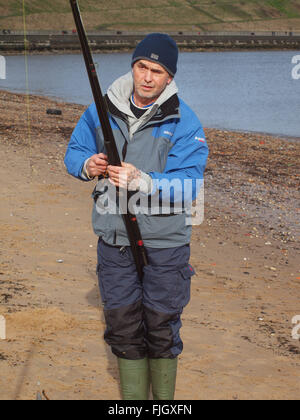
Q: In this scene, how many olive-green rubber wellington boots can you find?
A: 2